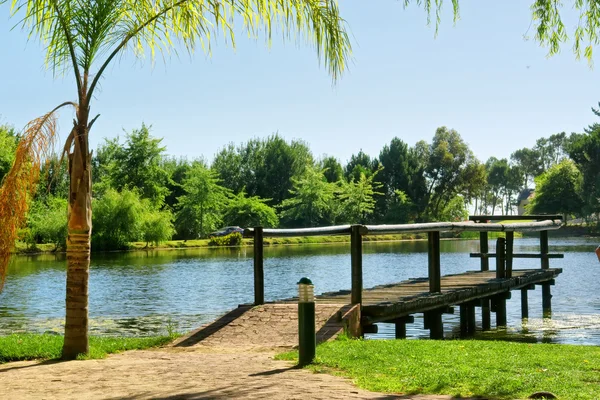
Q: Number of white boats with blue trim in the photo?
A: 0